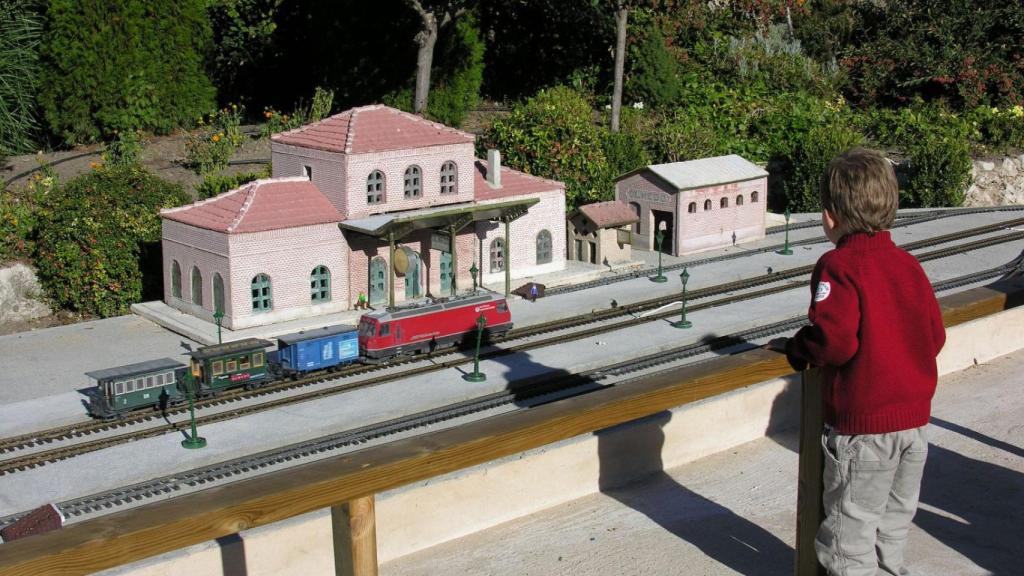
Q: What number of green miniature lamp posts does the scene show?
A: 7